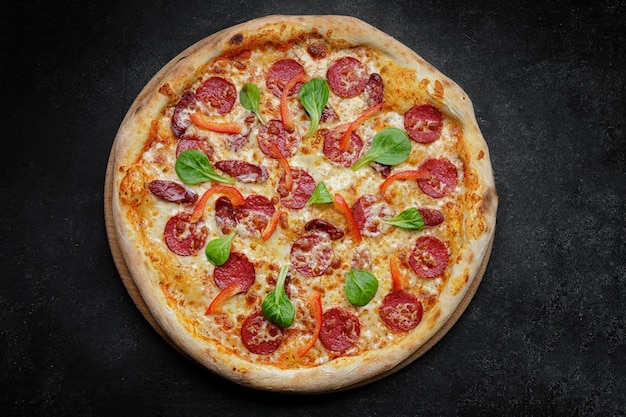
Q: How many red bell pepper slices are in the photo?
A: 11